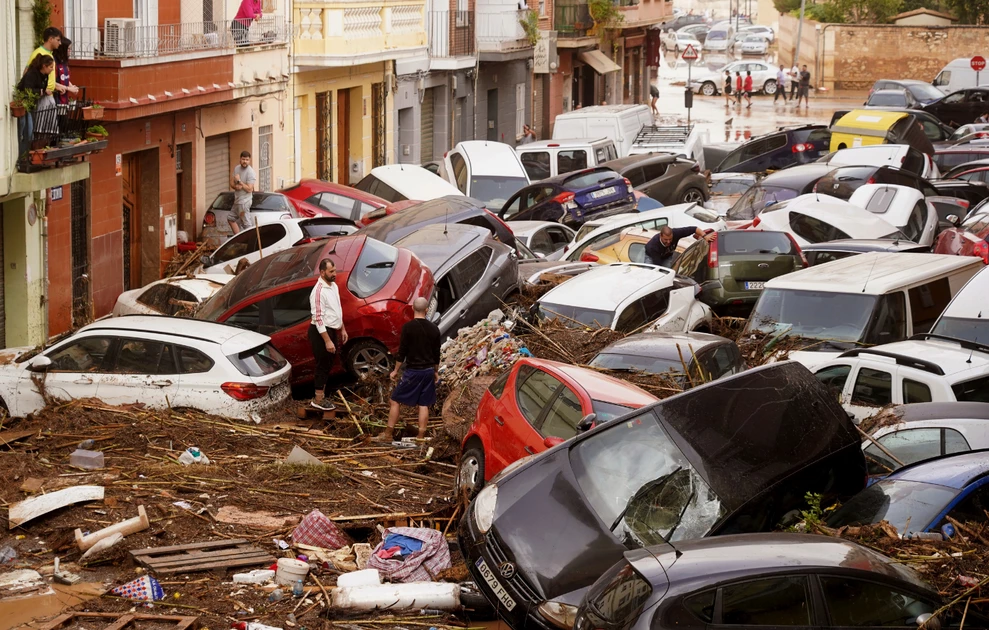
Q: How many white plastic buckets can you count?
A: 1